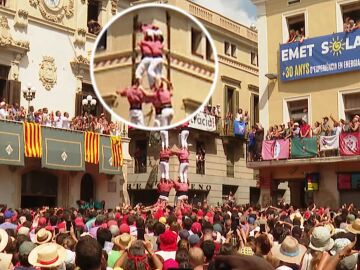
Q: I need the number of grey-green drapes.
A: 3